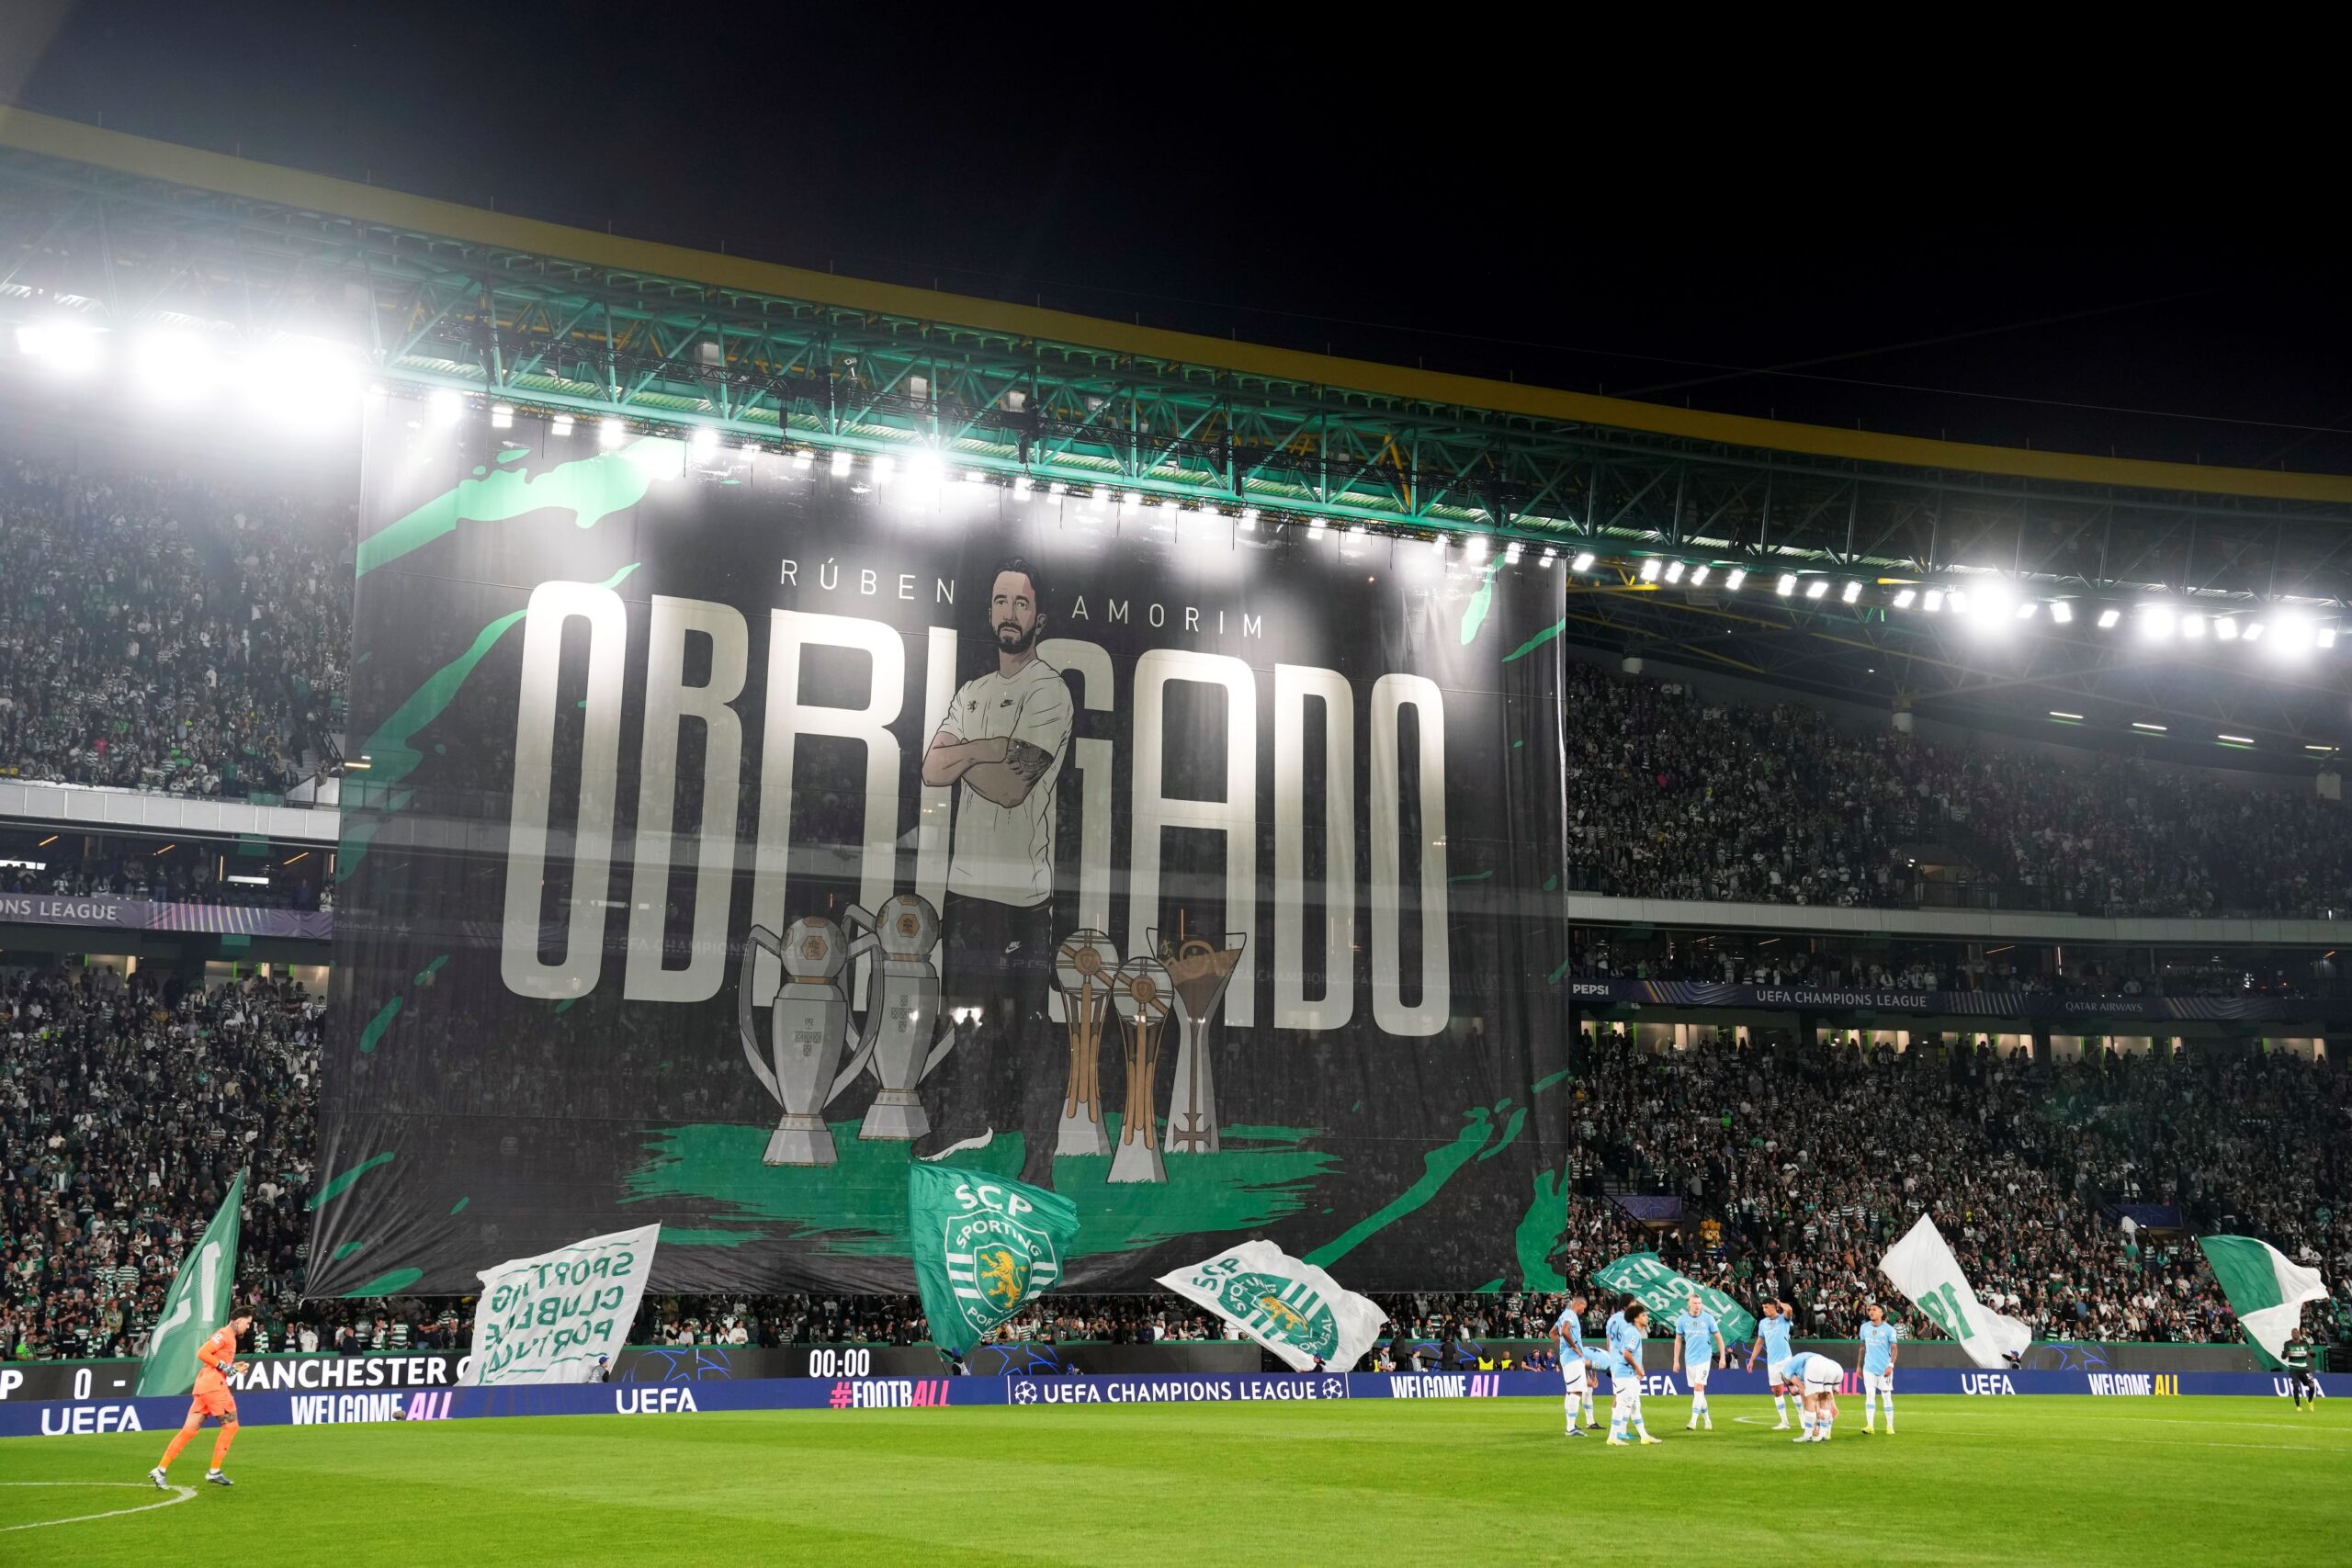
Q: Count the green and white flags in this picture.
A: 7